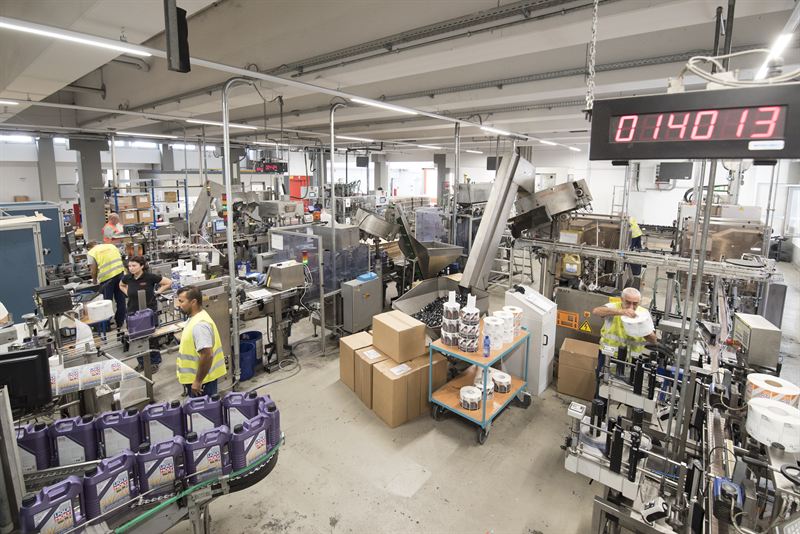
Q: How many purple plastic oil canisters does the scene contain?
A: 13